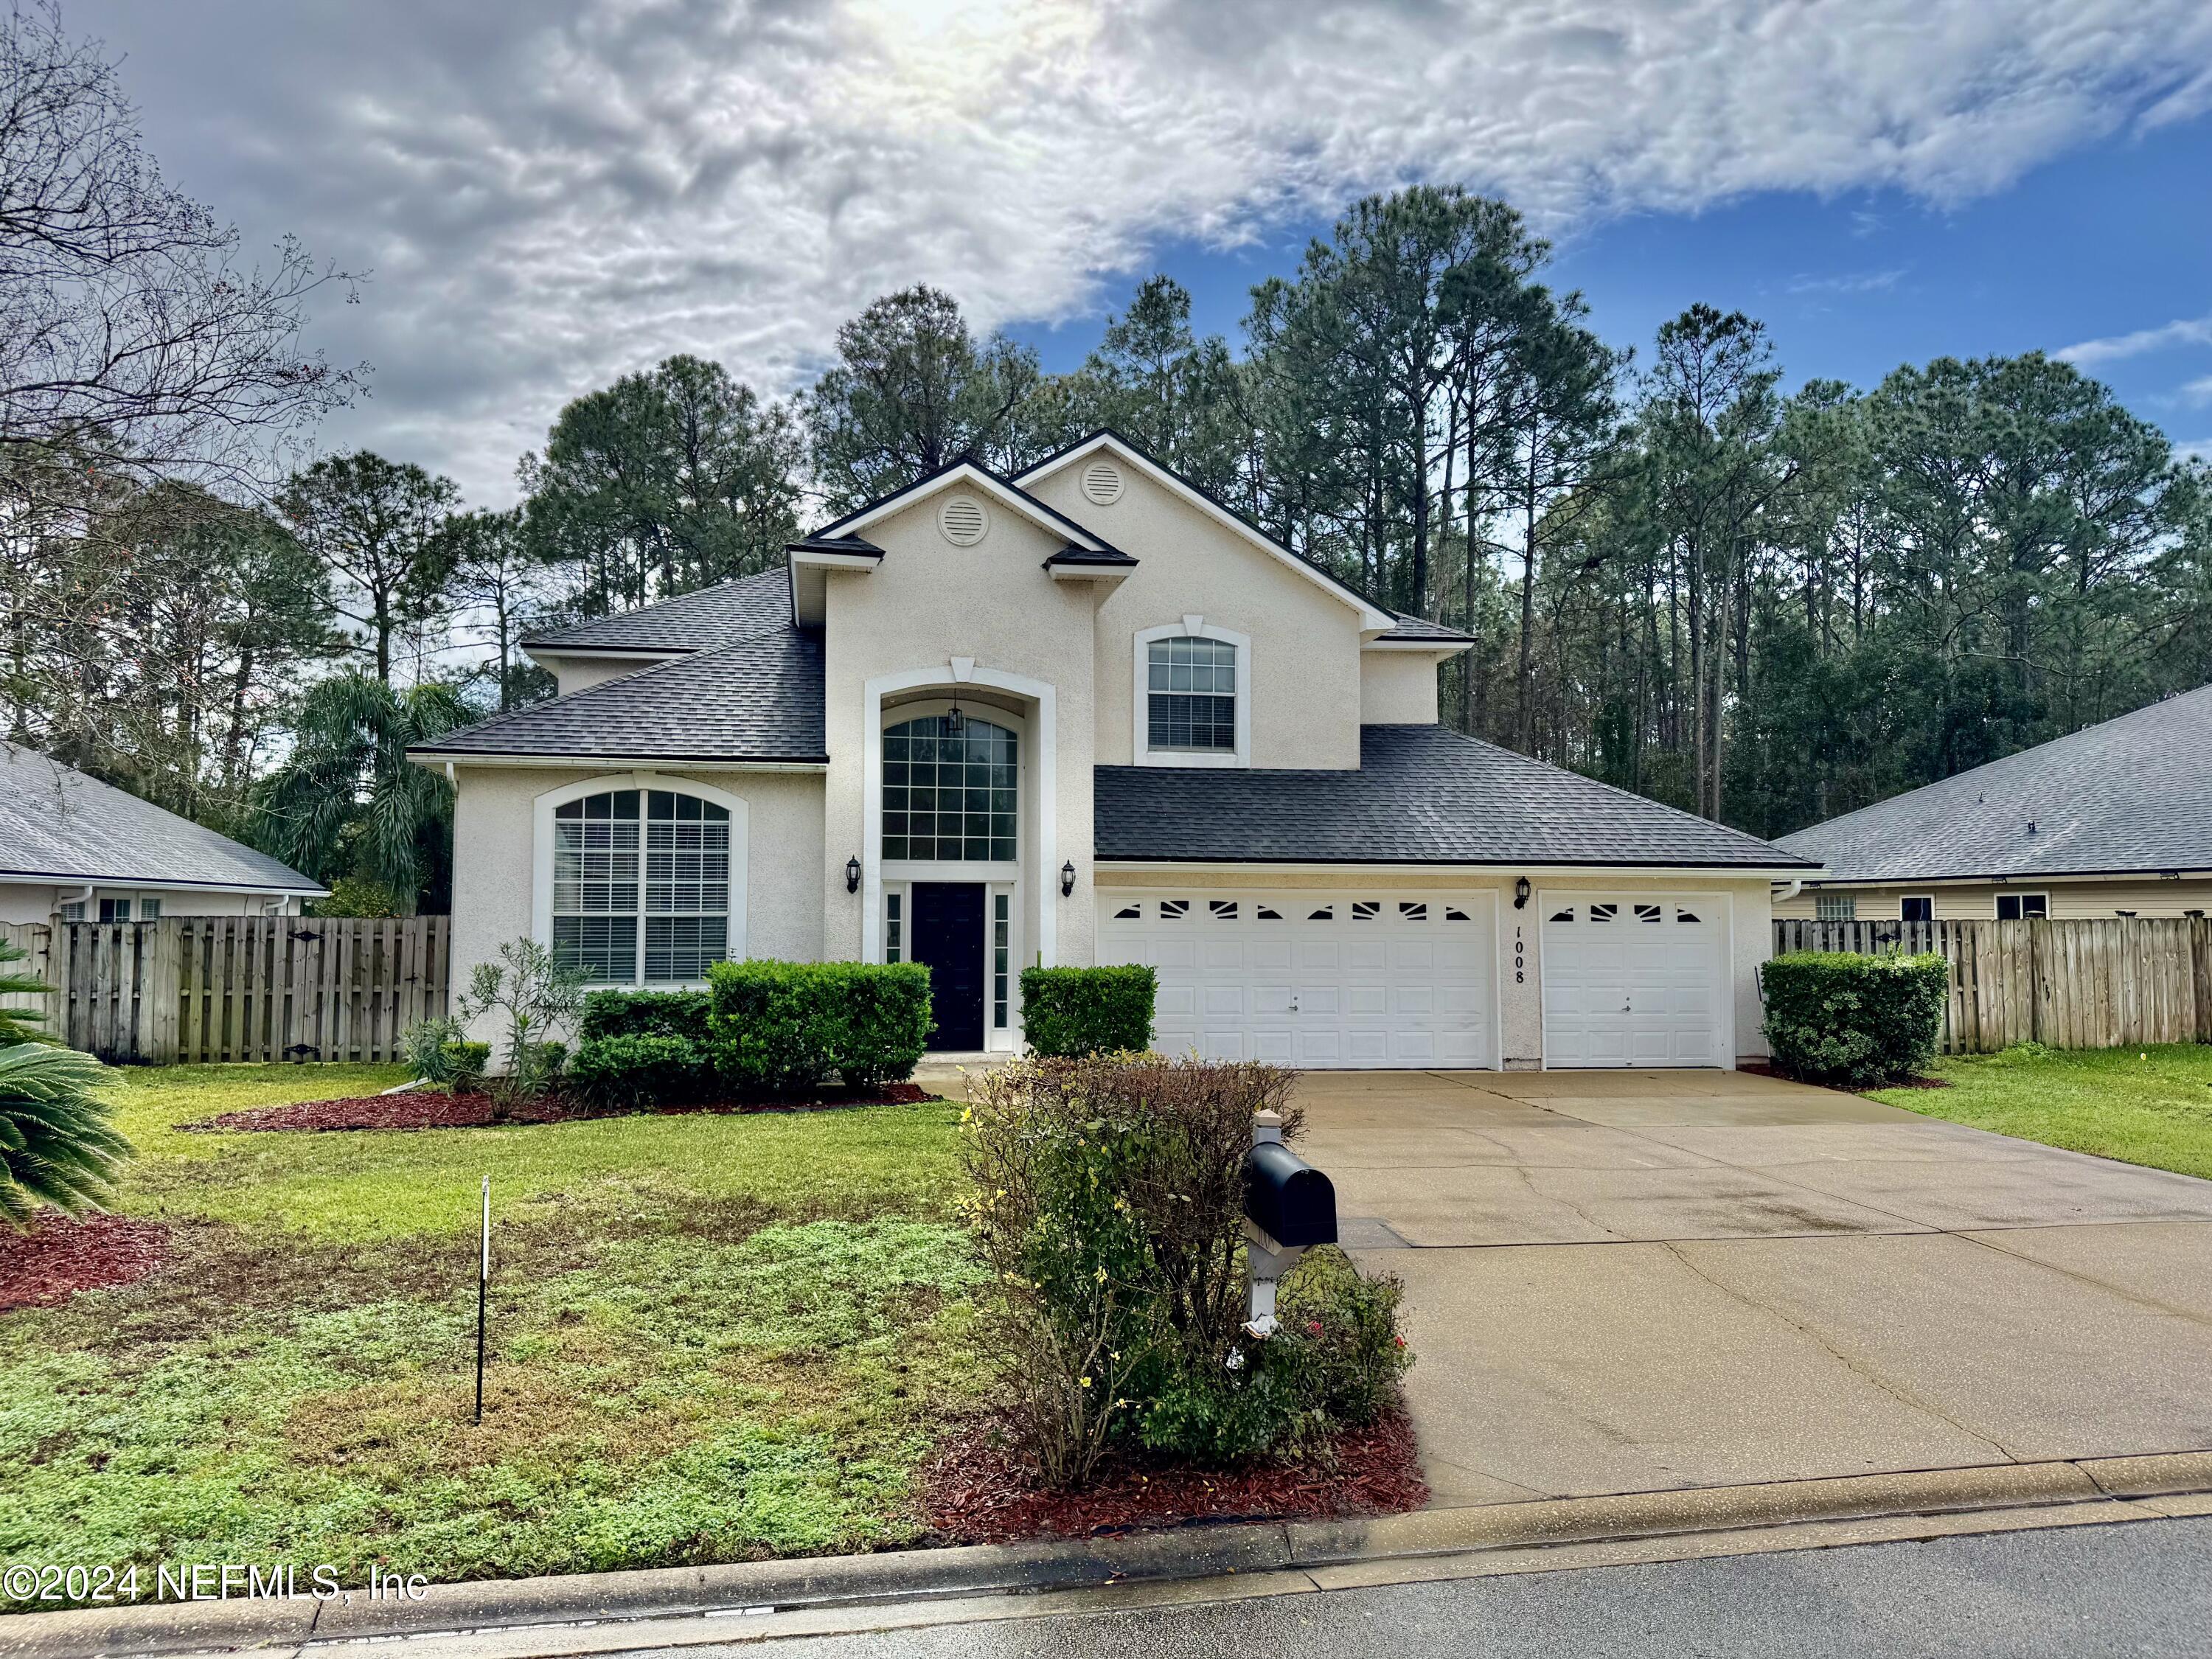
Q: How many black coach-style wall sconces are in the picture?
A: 3